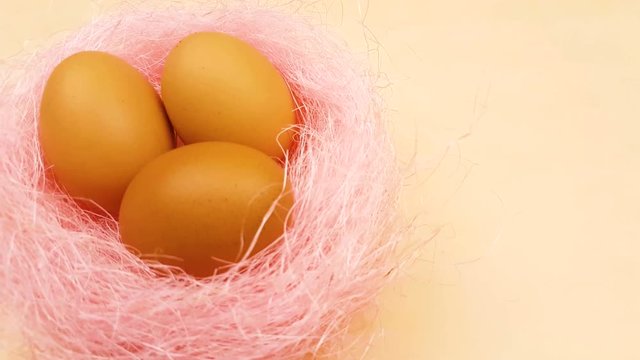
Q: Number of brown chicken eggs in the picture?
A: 3